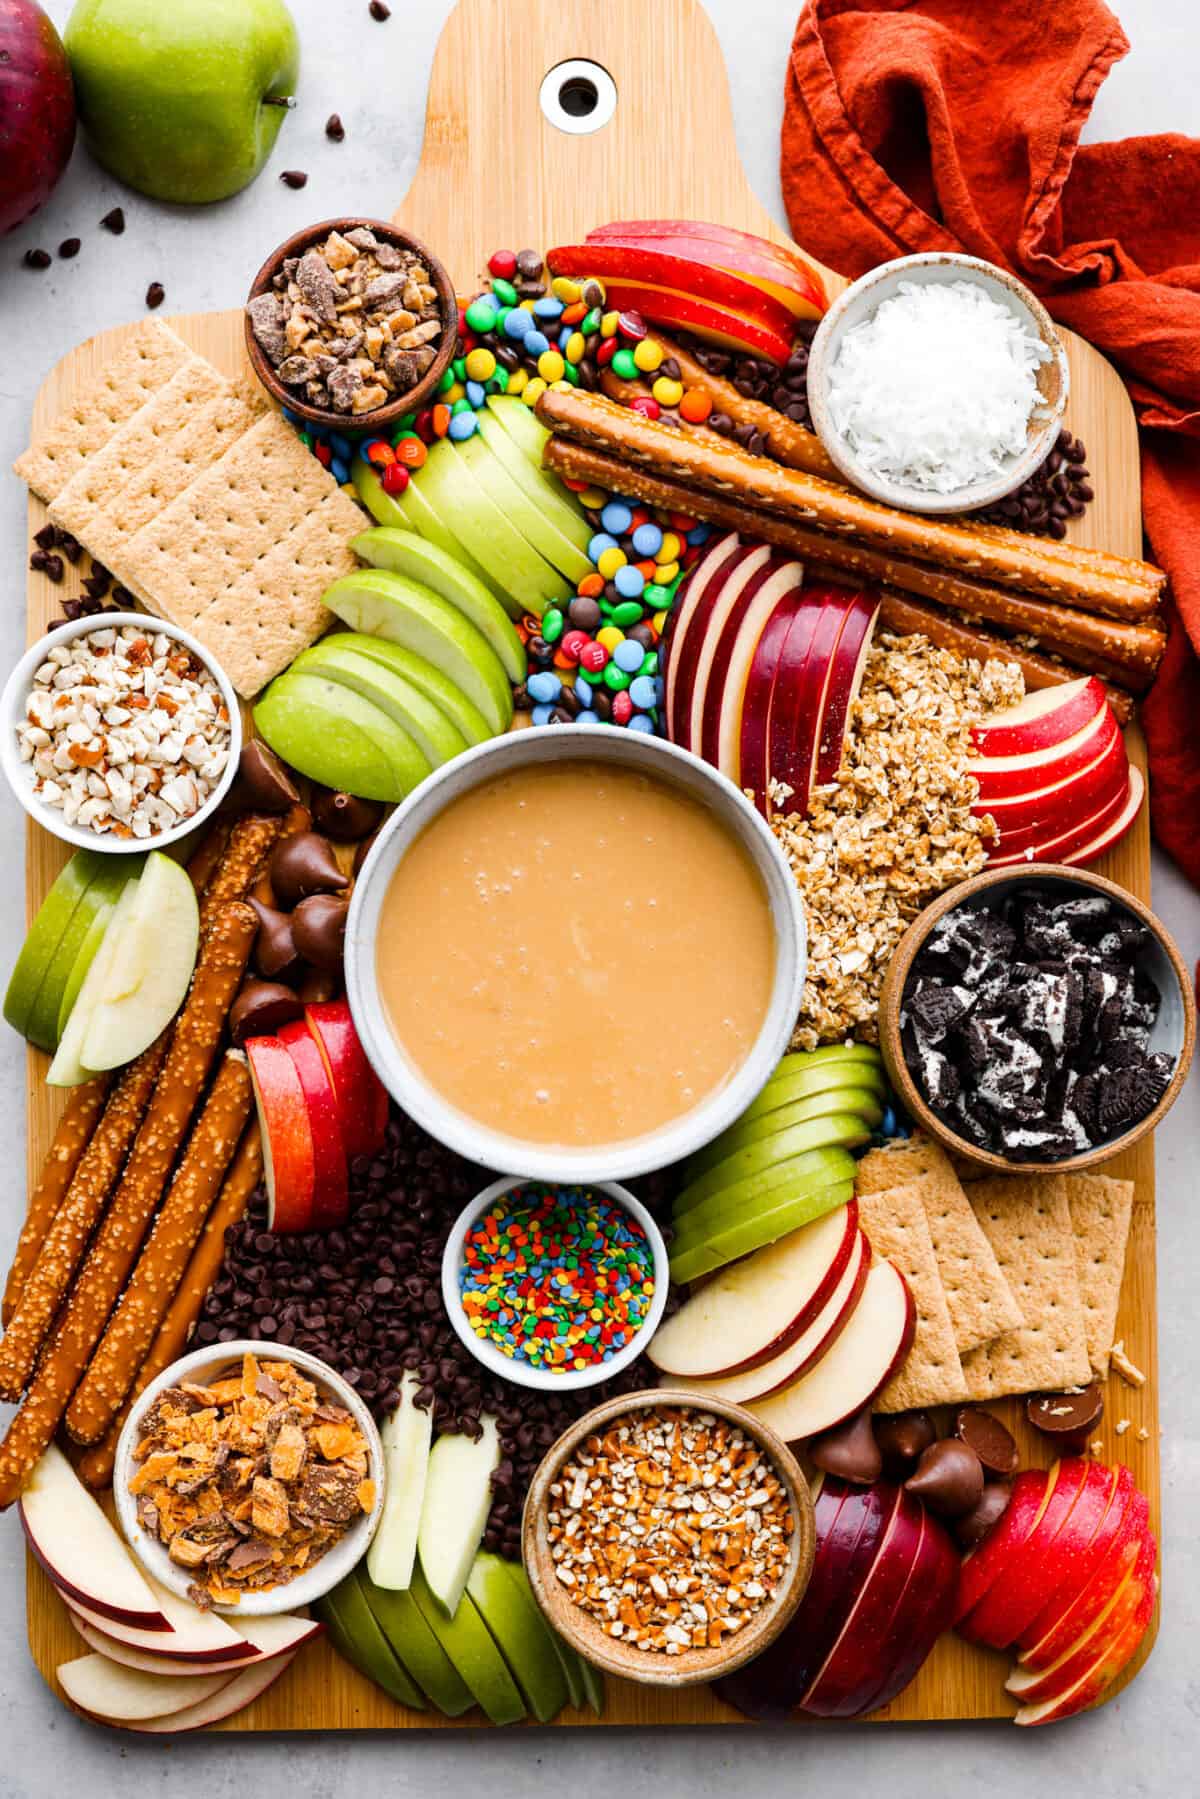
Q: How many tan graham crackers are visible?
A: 8